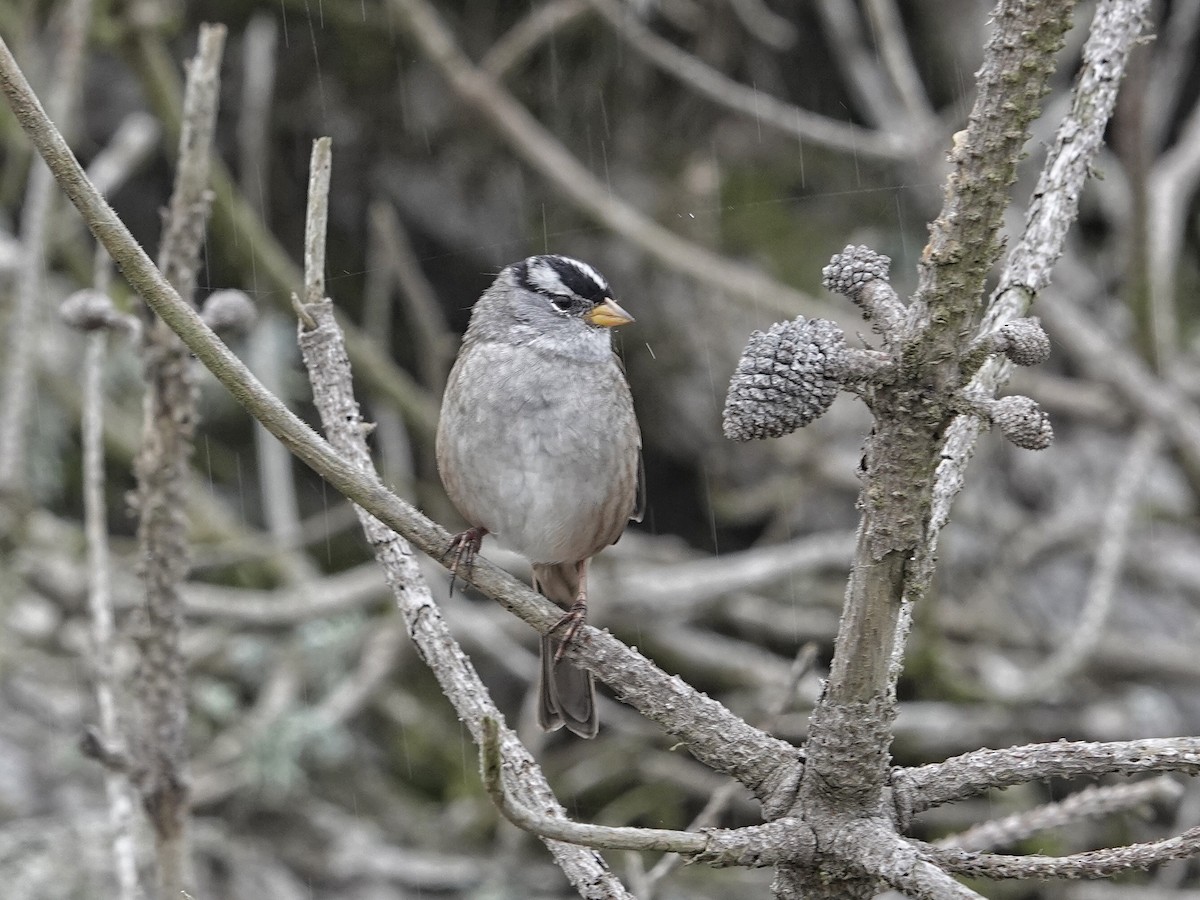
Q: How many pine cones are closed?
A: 4